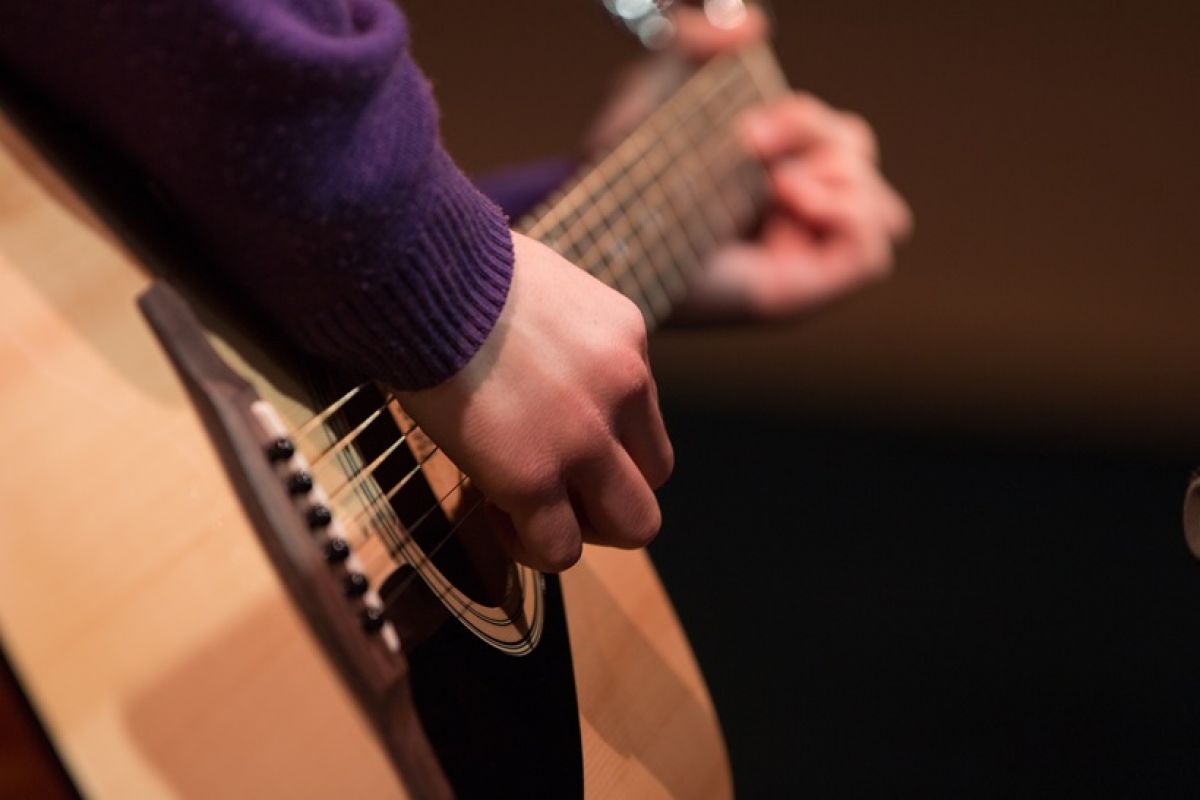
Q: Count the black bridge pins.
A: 6